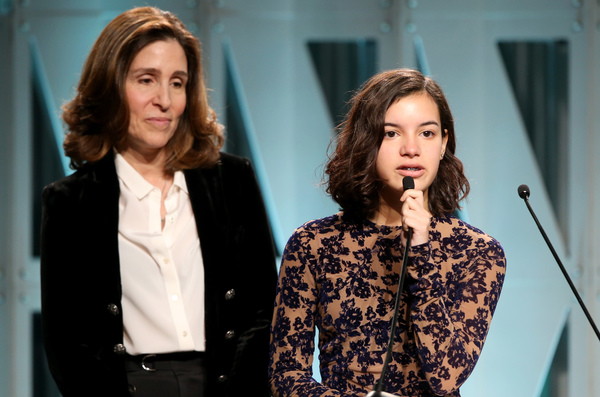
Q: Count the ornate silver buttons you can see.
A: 5